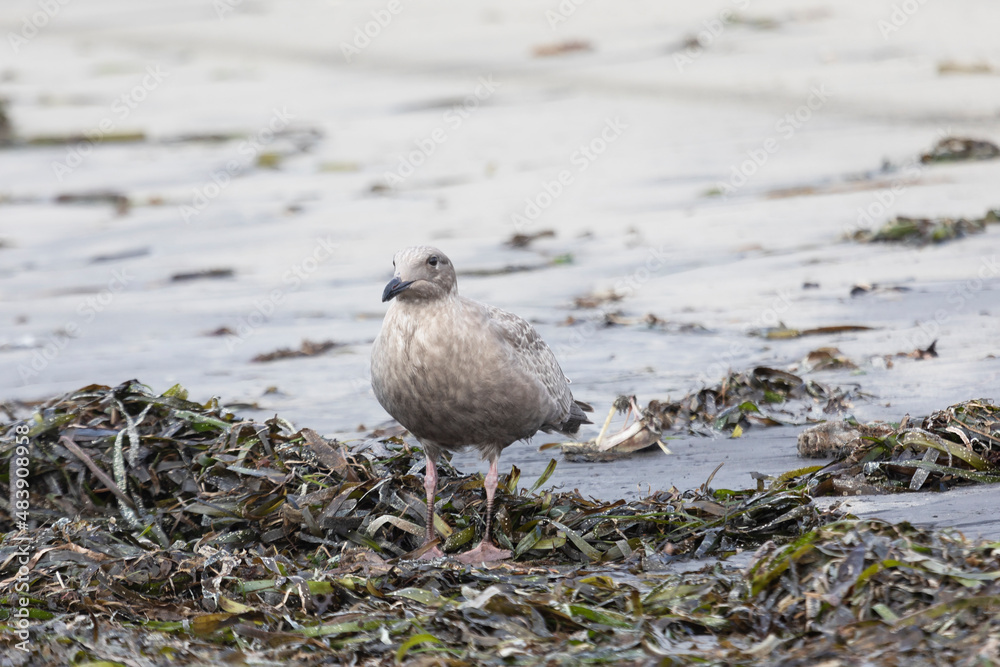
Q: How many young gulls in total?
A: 1